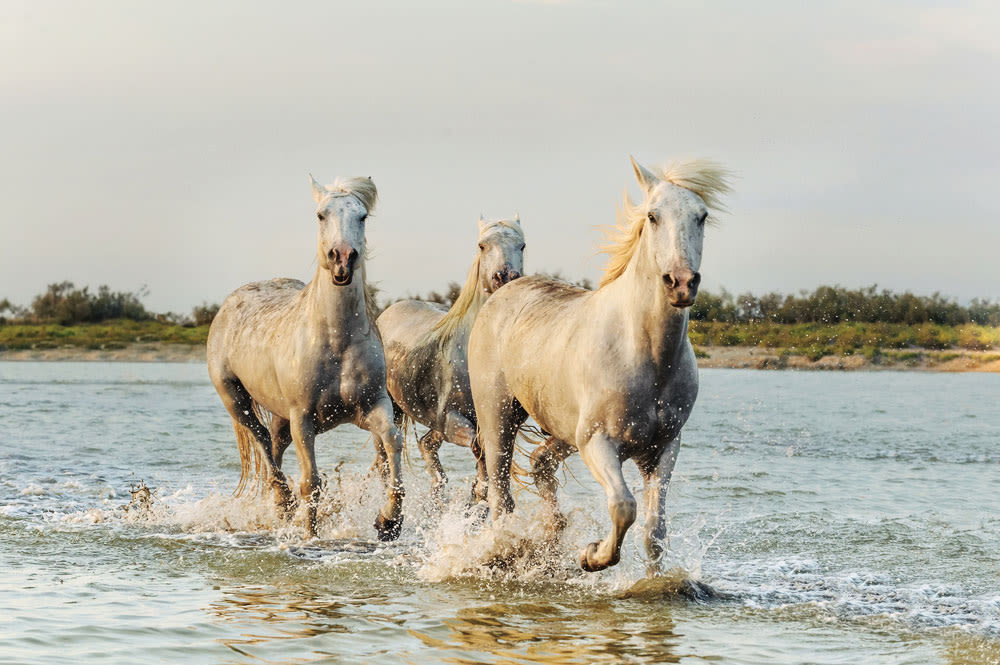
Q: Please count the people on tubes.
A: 0